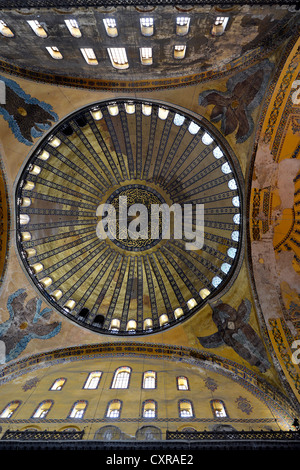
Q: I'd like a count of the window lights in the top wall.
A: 12